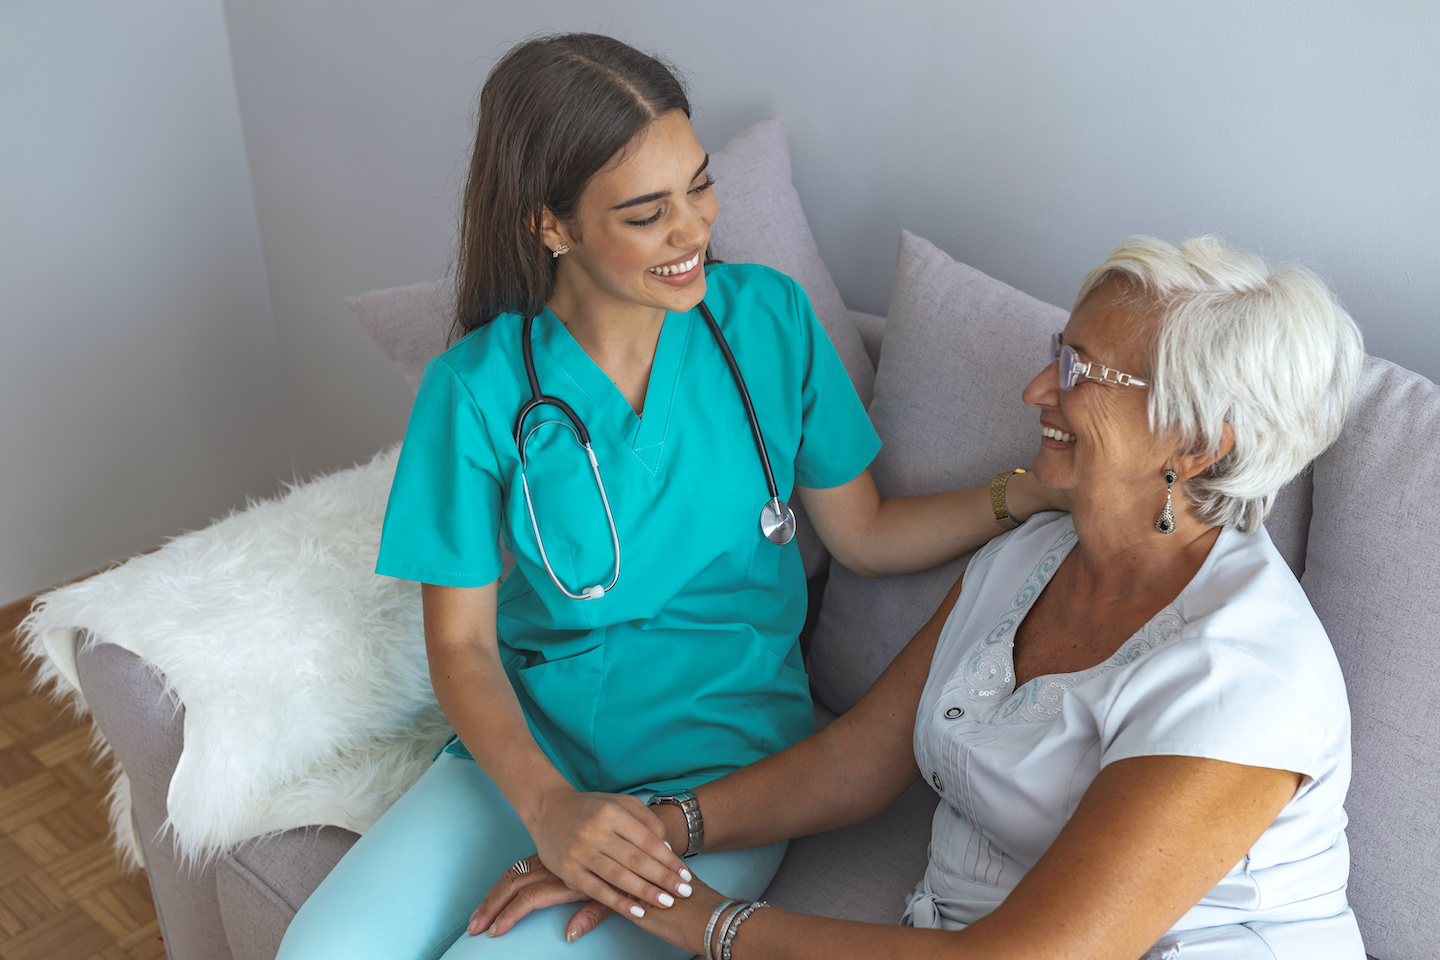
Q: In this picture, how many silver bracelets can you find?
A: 3